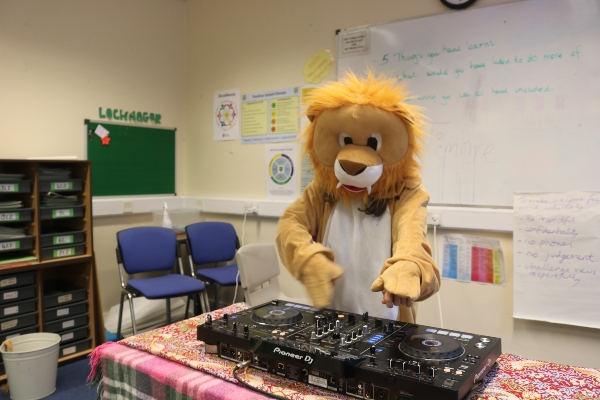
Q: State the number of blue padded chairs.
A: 2